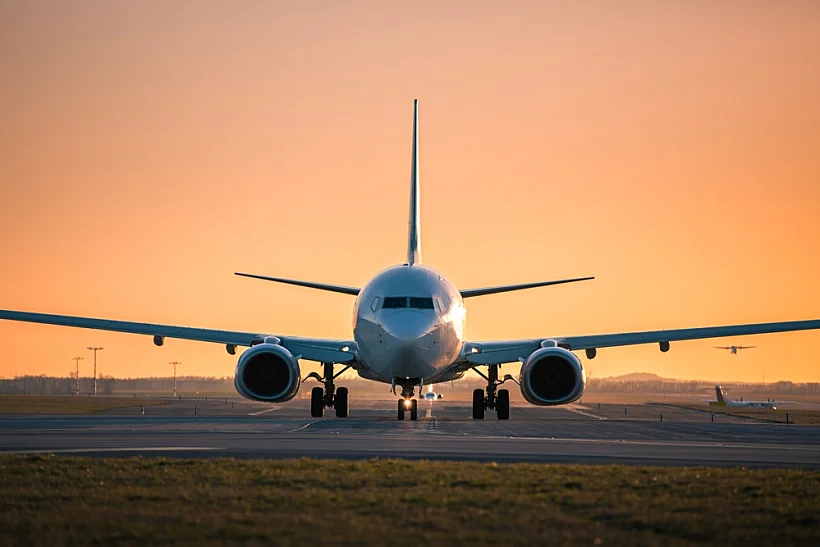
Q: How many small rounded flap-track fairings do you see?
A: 4